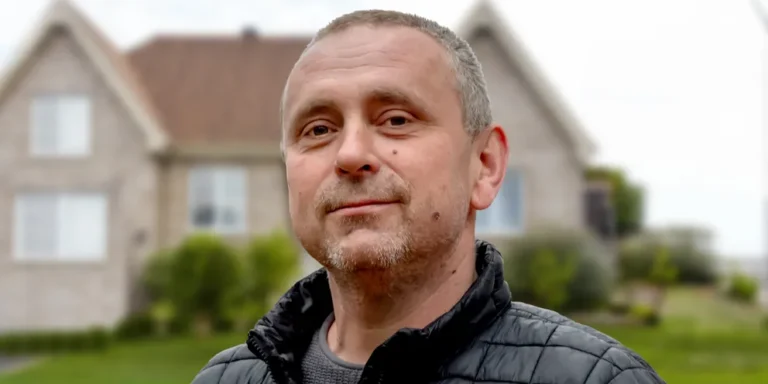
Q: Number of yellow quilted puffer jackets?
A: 0